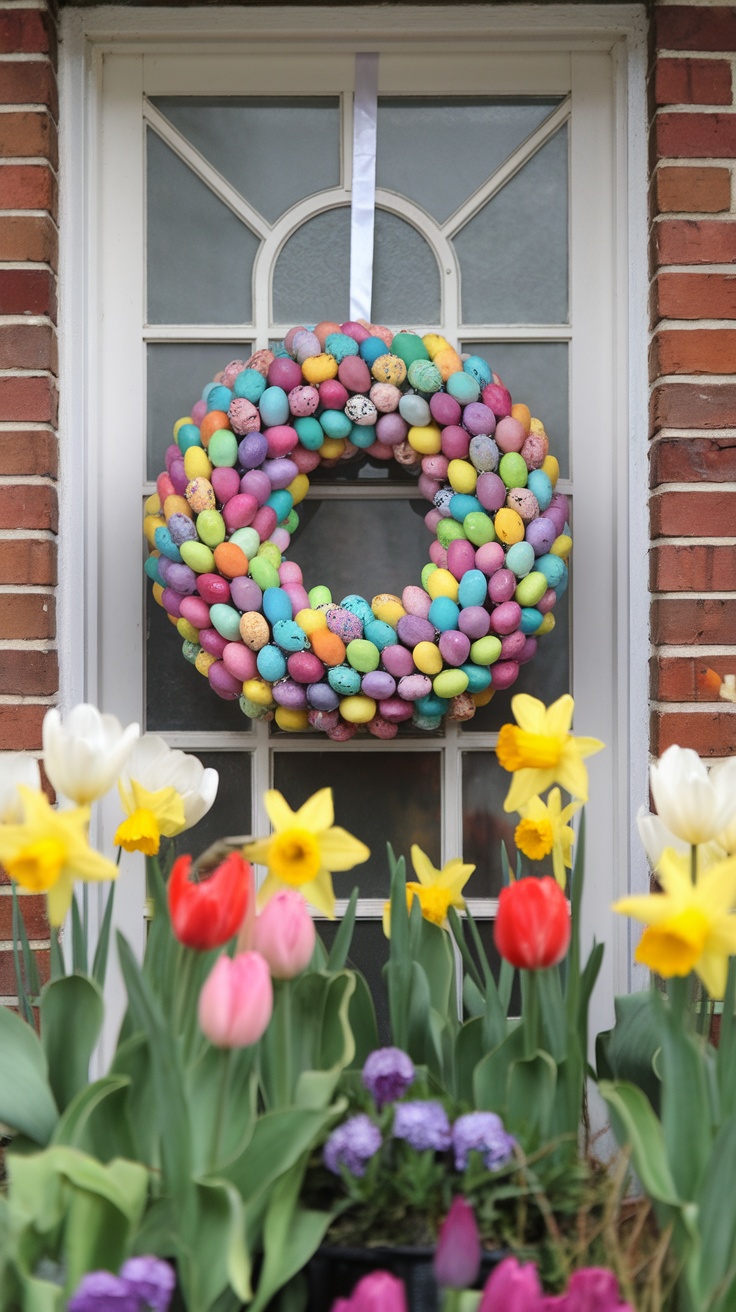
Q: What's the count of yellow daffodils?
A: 7